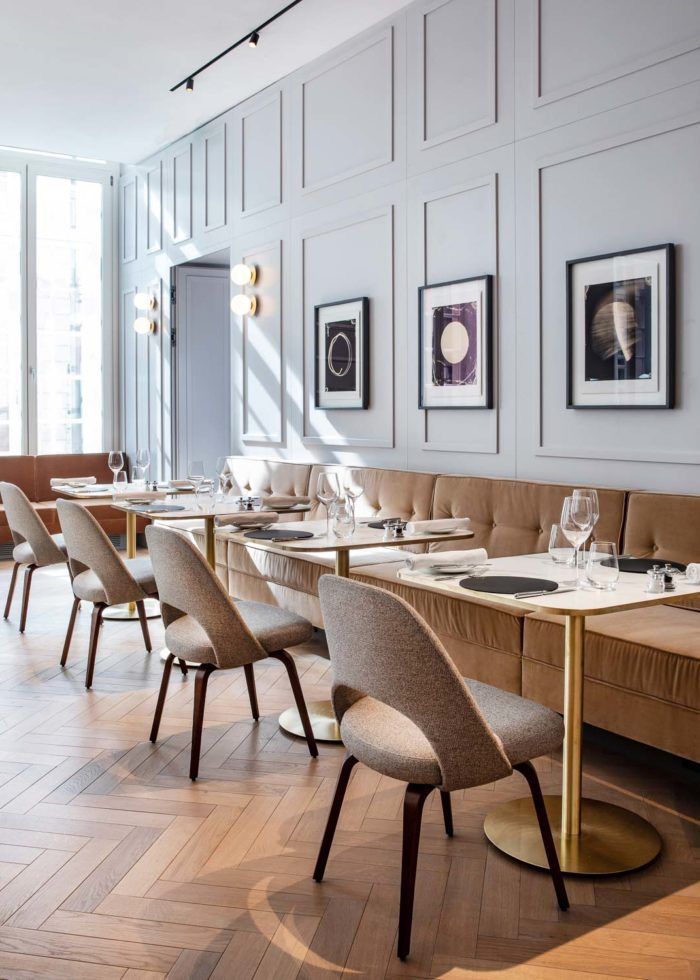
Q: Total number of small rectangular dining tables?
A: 4